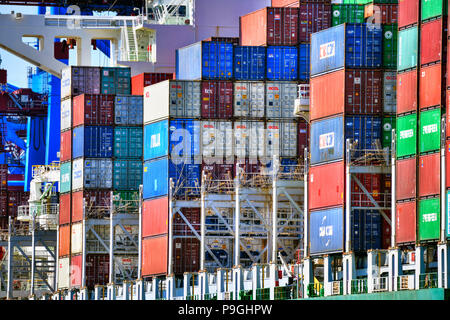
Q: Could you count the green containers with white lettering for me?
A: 3